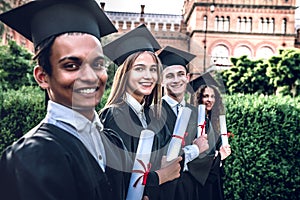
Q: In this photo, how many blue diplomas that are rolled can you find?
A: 0